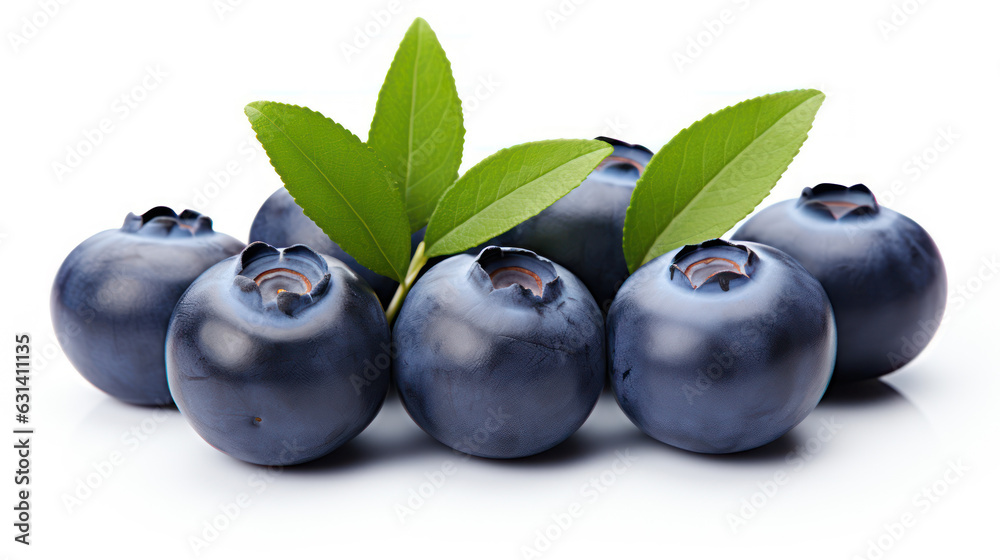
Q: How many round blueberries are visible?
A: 7